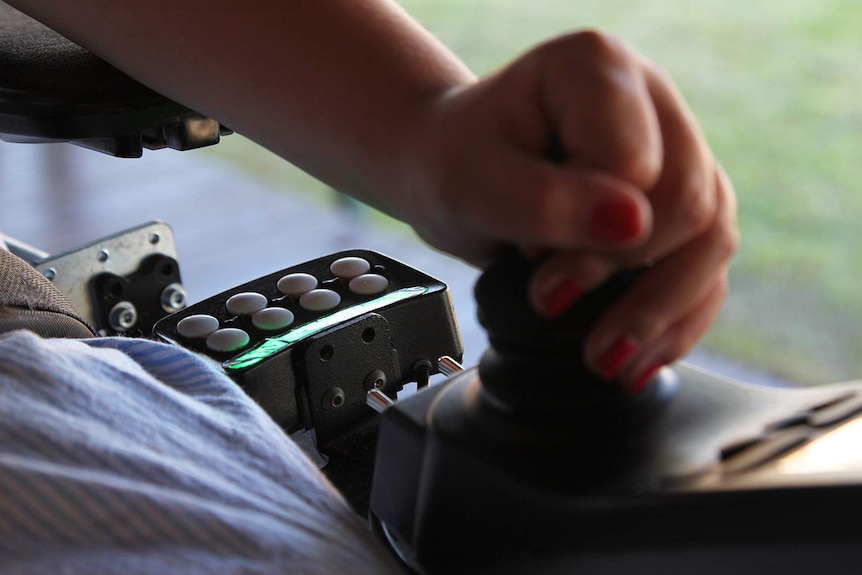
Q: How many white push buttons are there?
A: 8